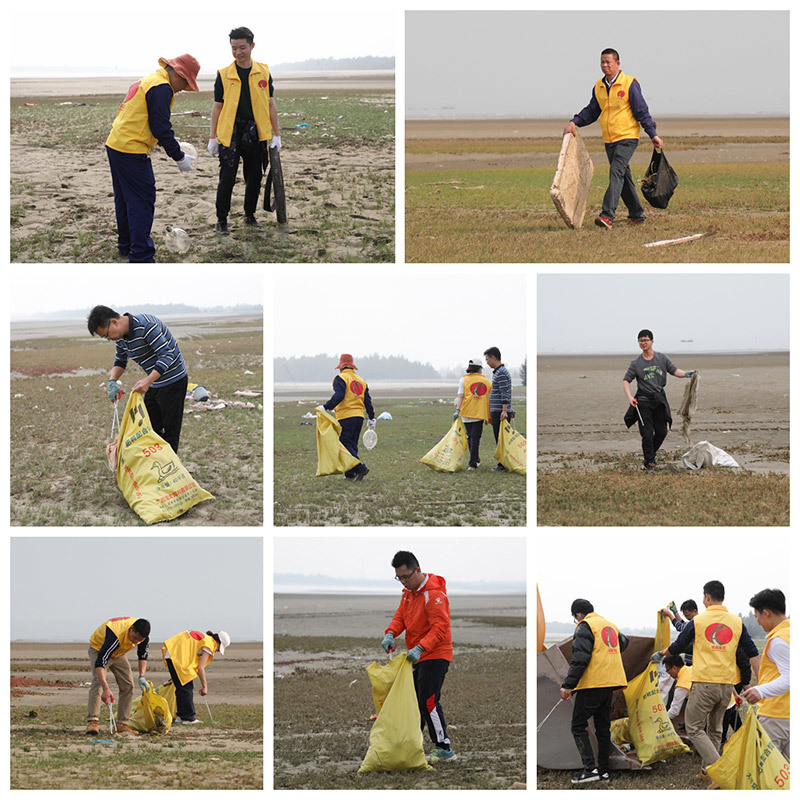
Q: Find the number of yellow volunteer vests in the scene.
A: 11